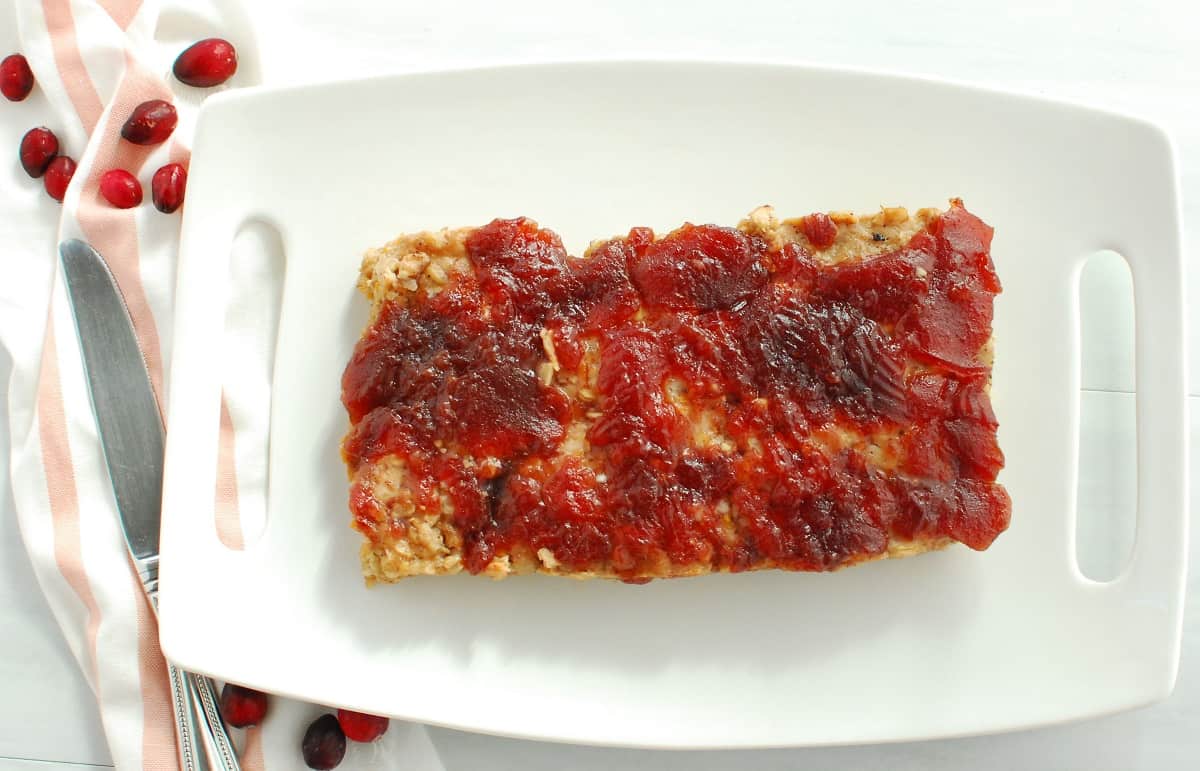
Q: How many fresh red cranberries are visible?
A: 10